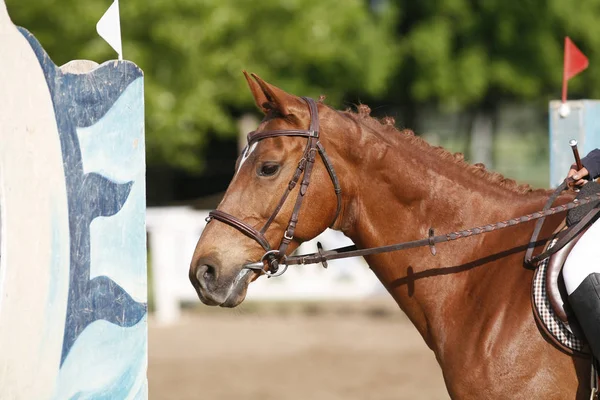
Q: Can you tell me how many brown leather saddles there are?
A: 1